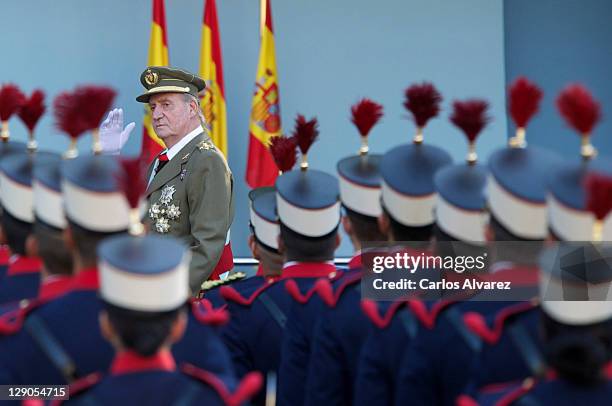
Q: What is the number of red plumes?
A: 13